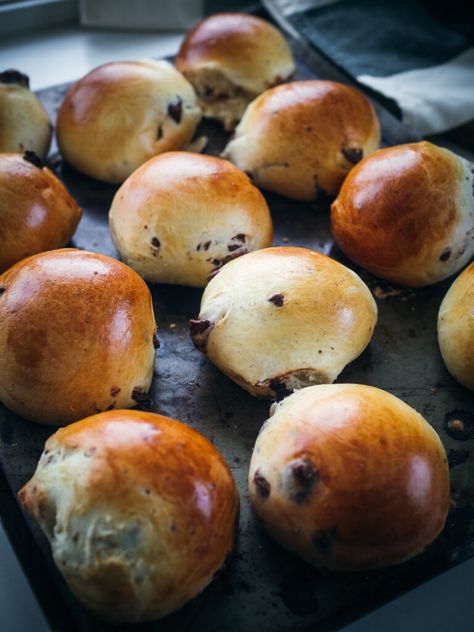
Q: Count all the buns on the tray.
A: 12